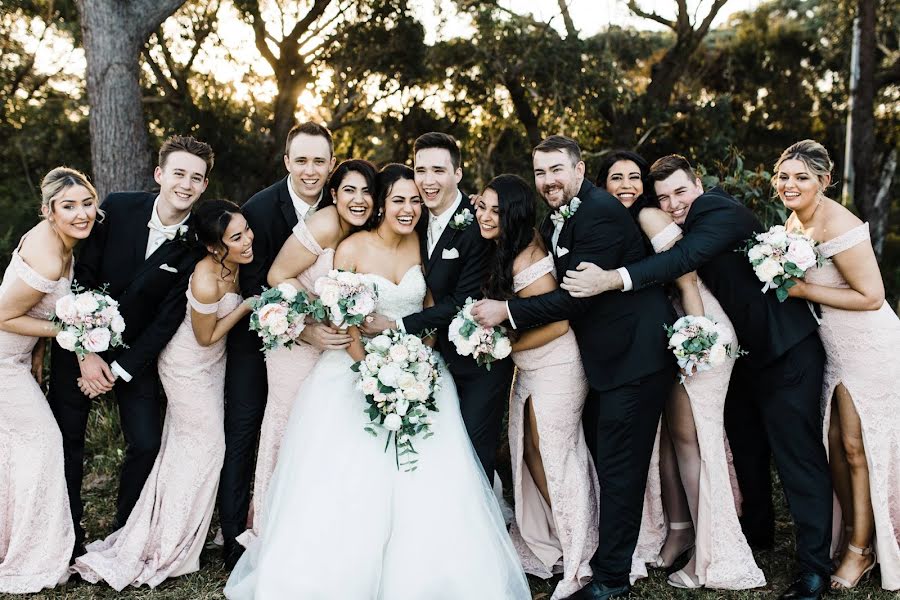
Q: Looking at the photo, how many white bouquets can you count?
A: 7